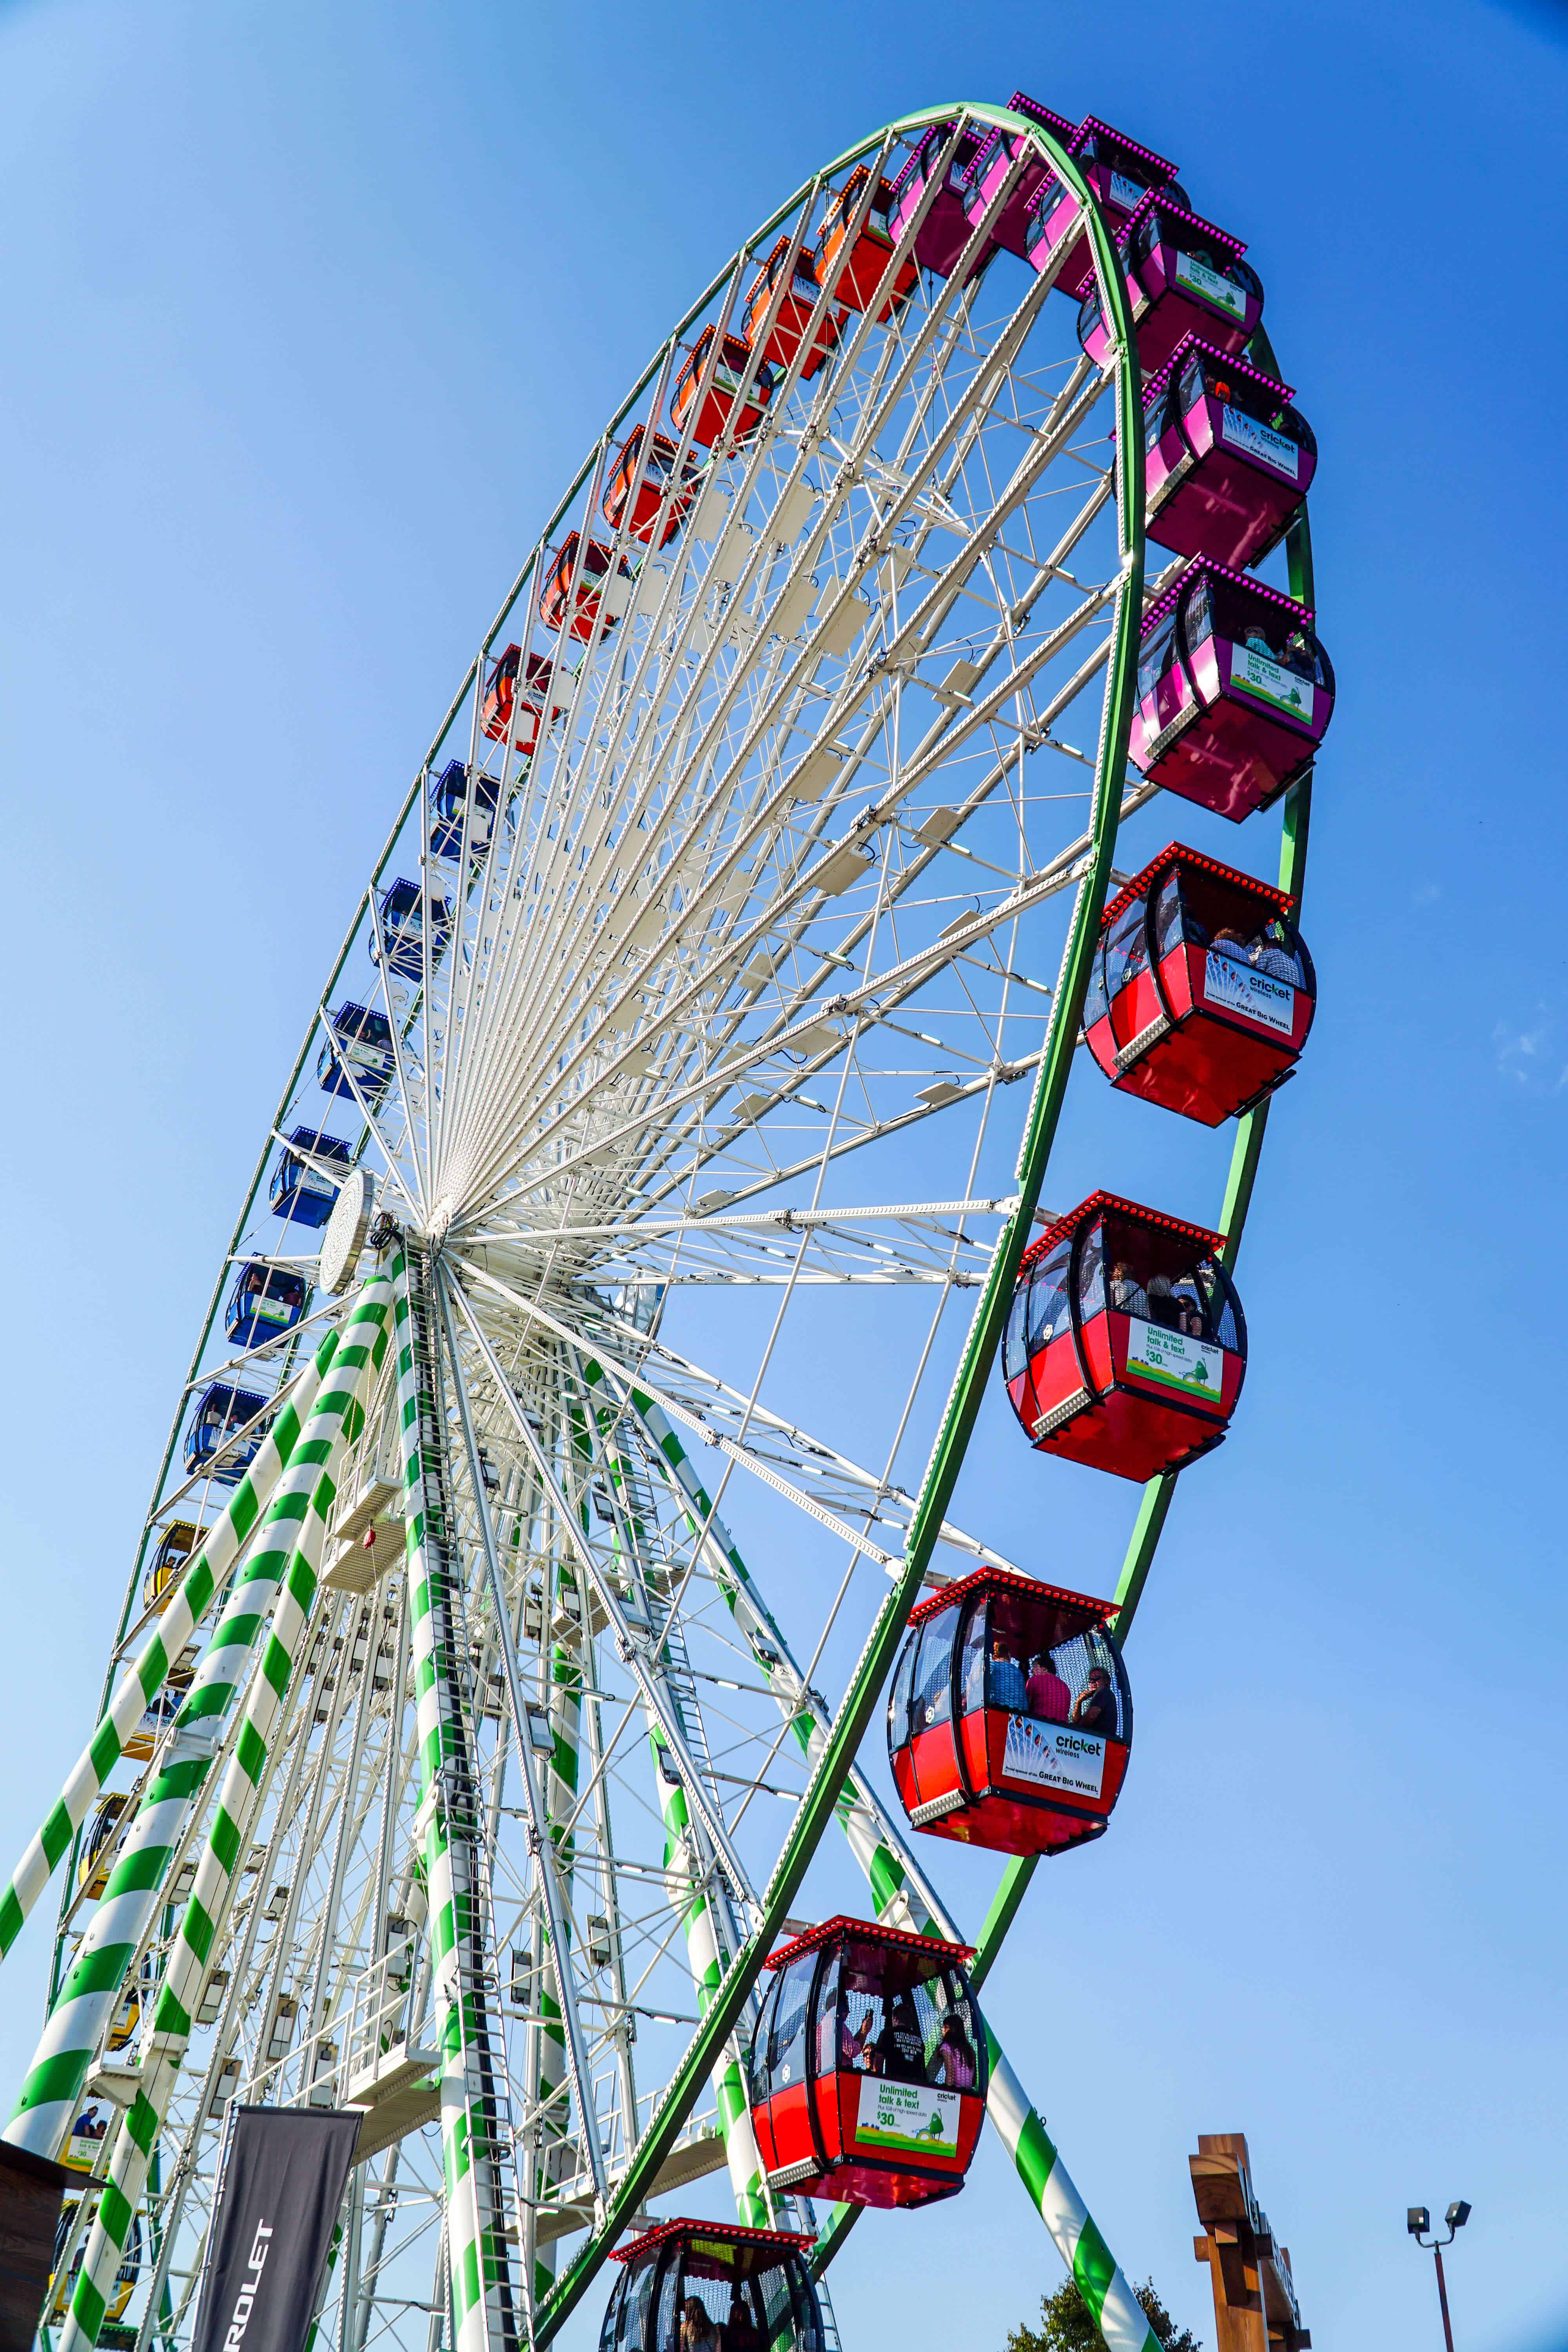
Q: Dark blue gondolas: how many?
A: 6